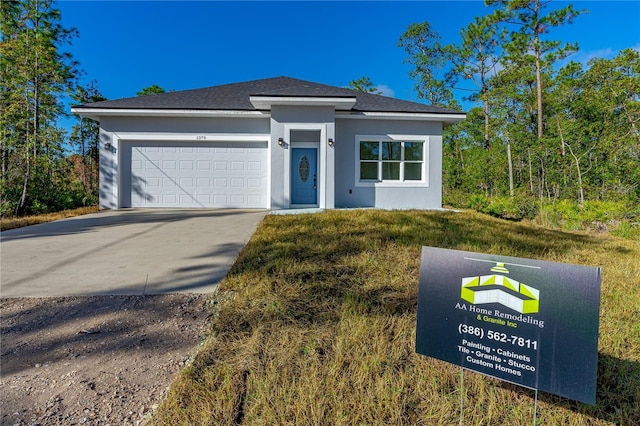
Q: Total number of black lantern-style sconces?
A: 3